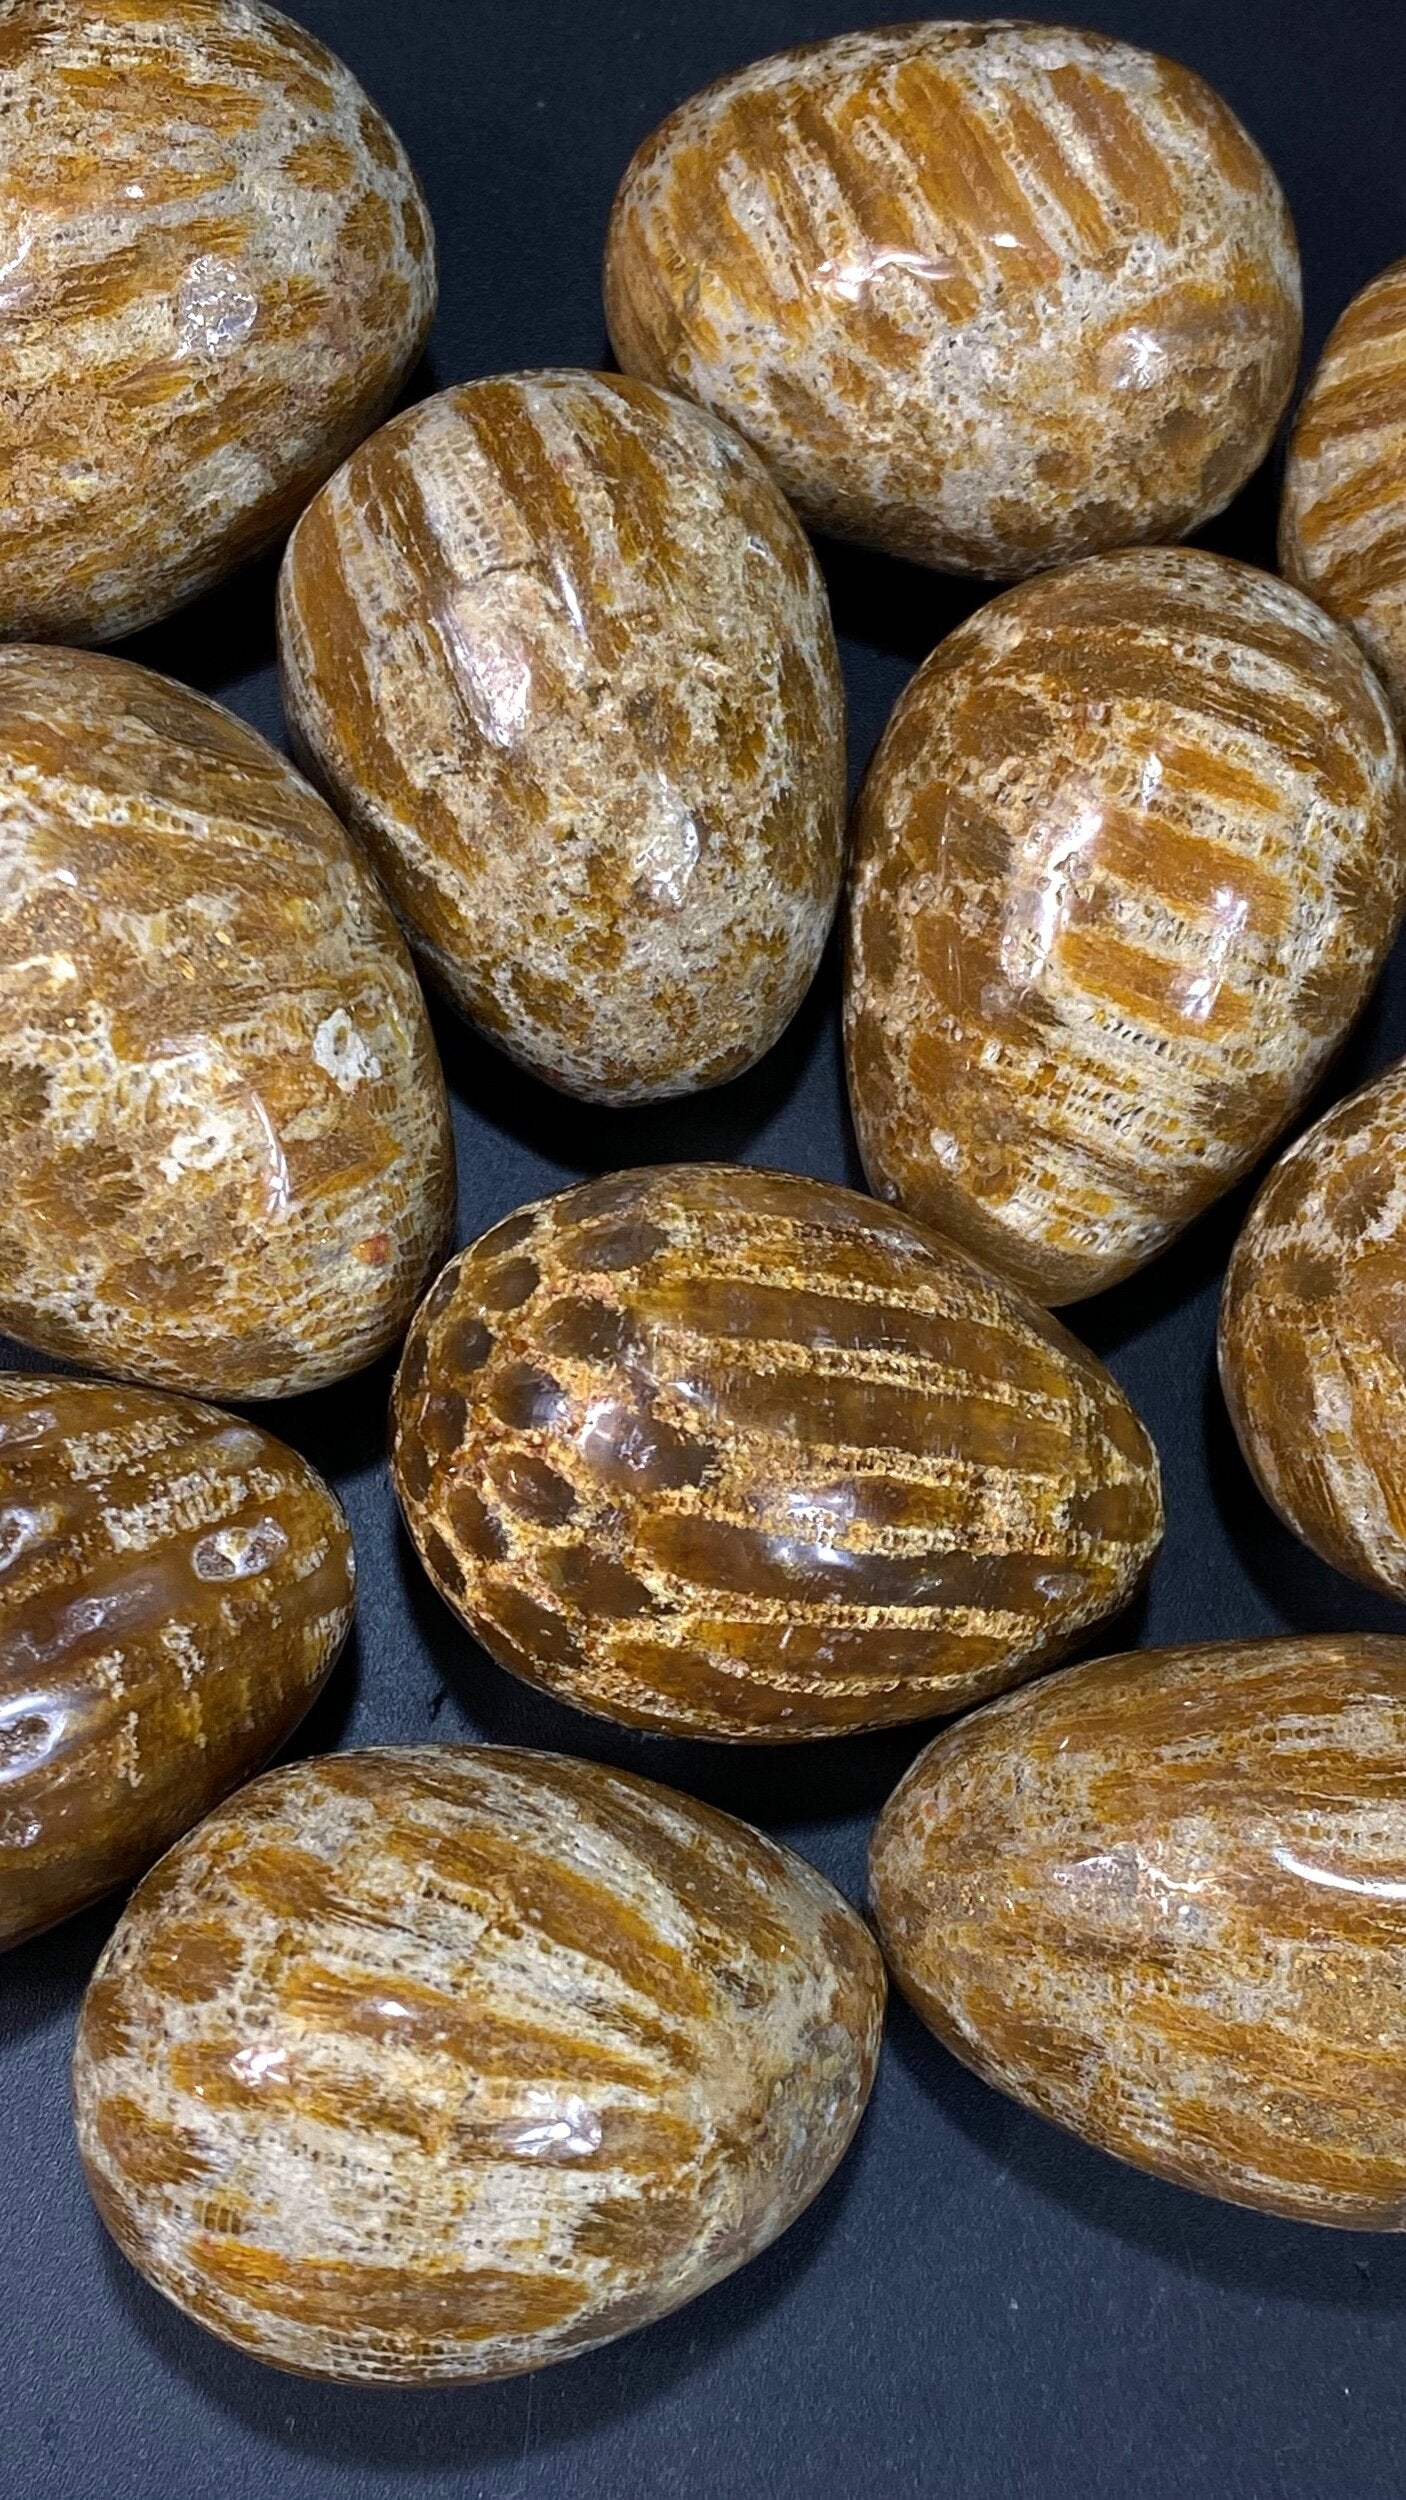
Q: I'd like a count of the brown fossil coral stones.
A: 11